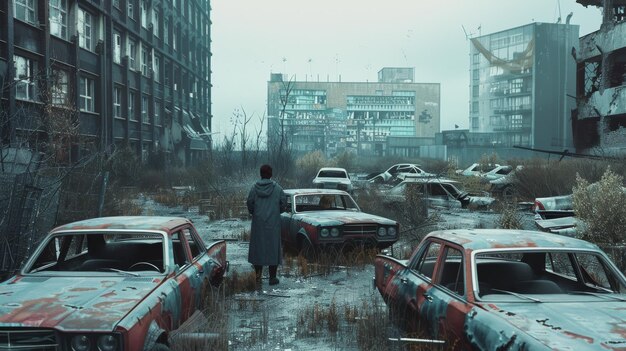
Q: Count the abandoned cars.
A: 9